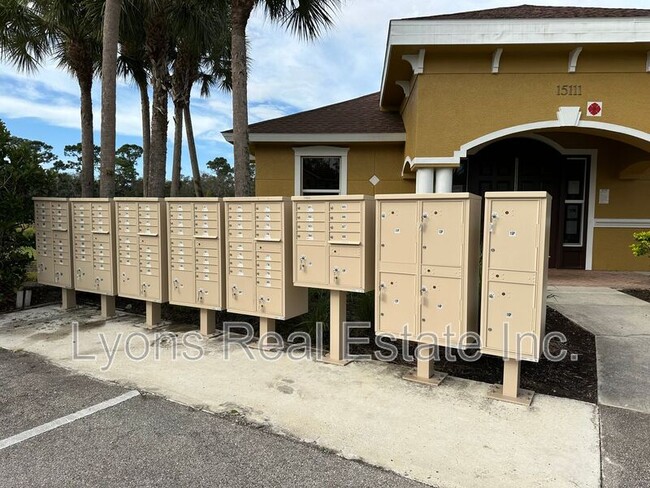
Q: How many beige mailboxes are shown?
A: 8